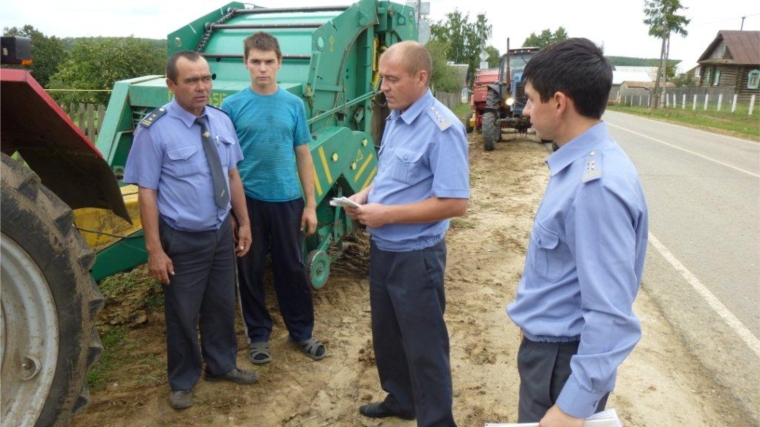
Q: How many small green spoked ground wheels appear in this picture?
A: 1